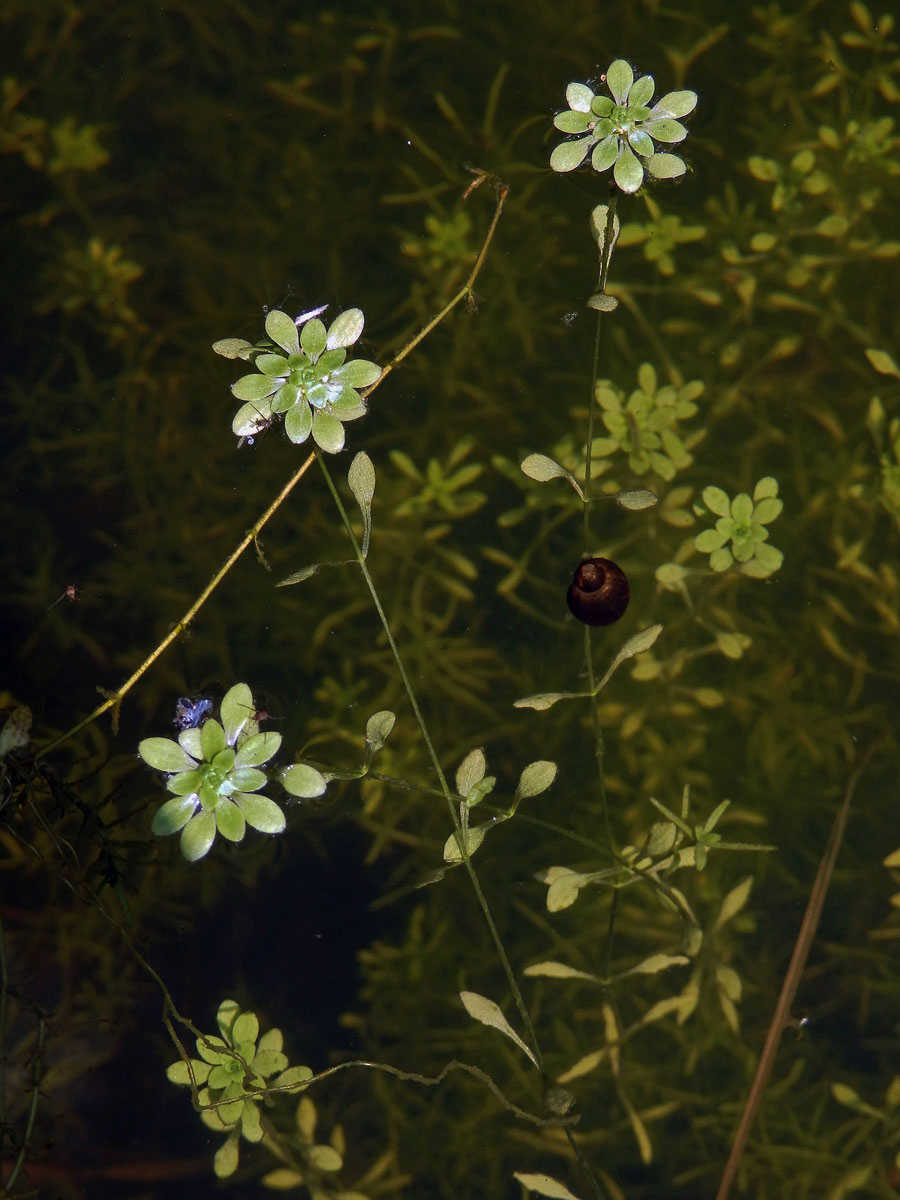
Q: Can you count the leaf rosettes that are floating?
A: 3